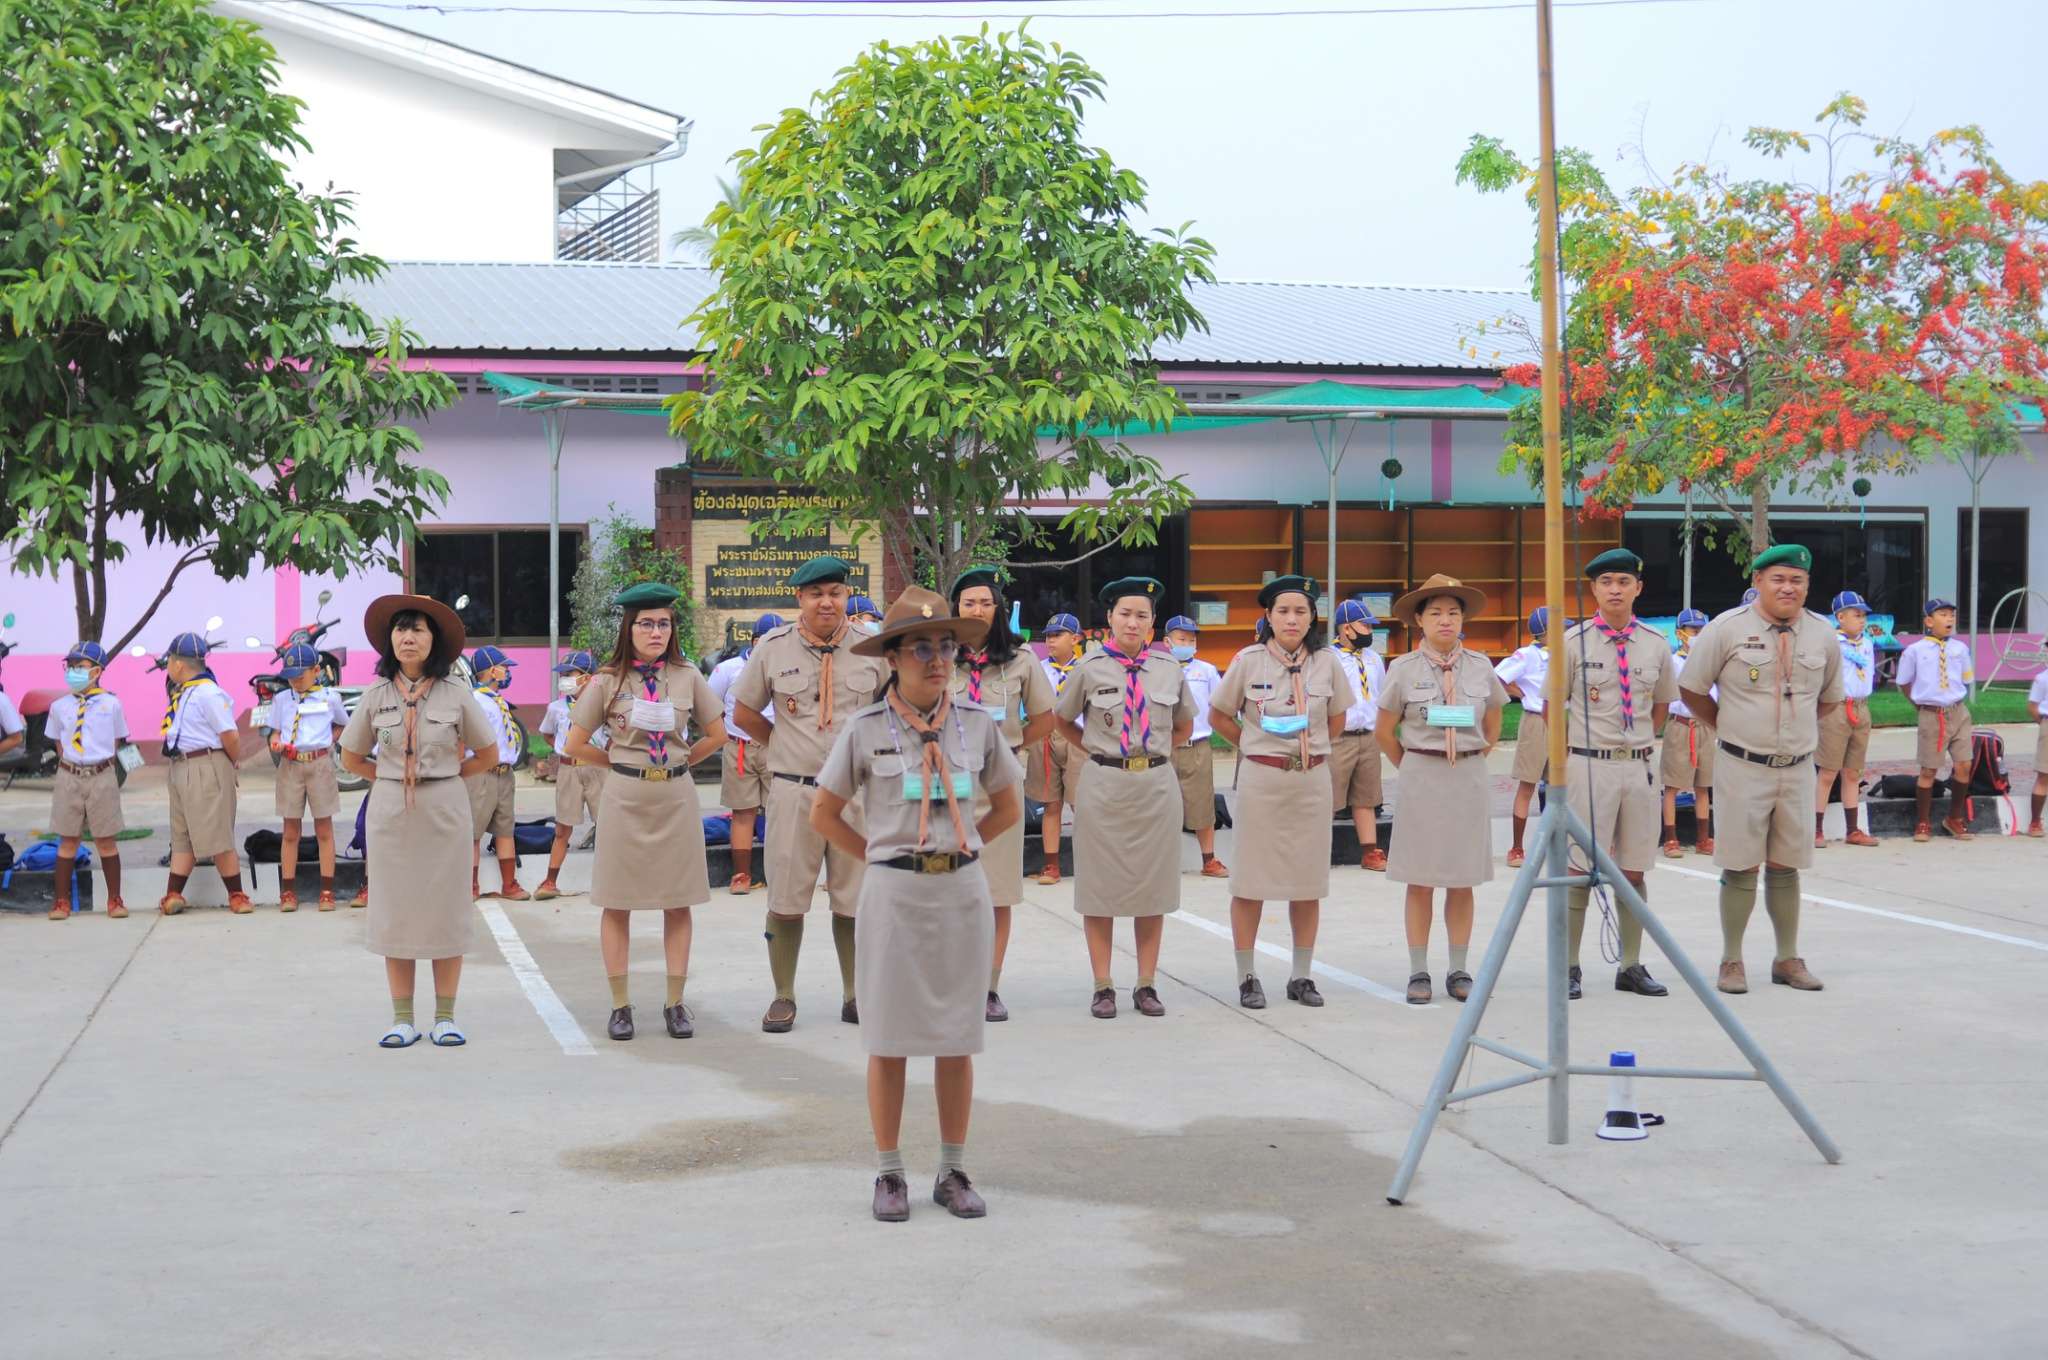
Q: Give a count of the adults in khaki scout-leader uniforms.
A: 10